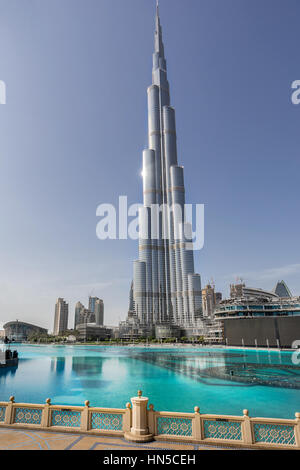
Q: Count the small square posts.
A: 8